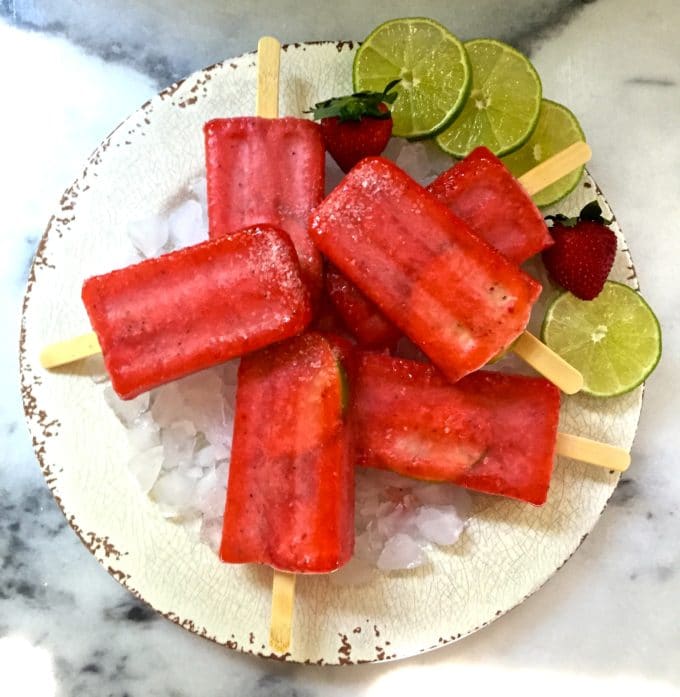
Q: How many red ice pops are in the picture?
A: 6